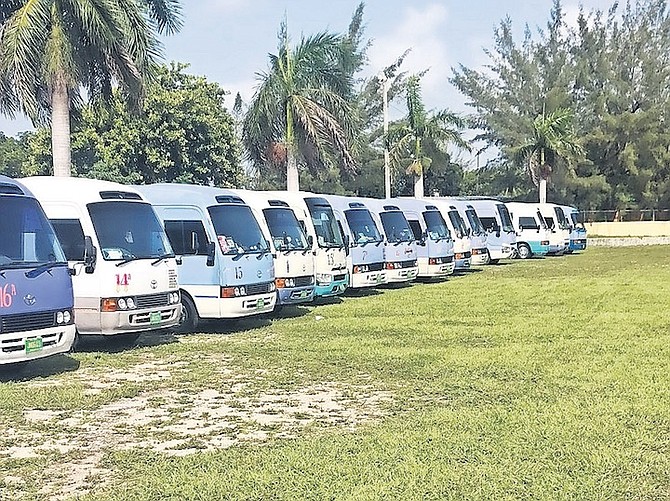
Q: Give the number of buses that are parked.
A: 14